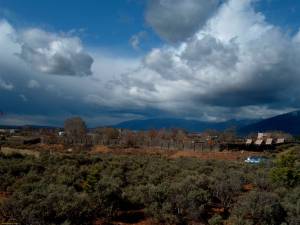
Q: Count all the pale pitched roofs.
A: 4